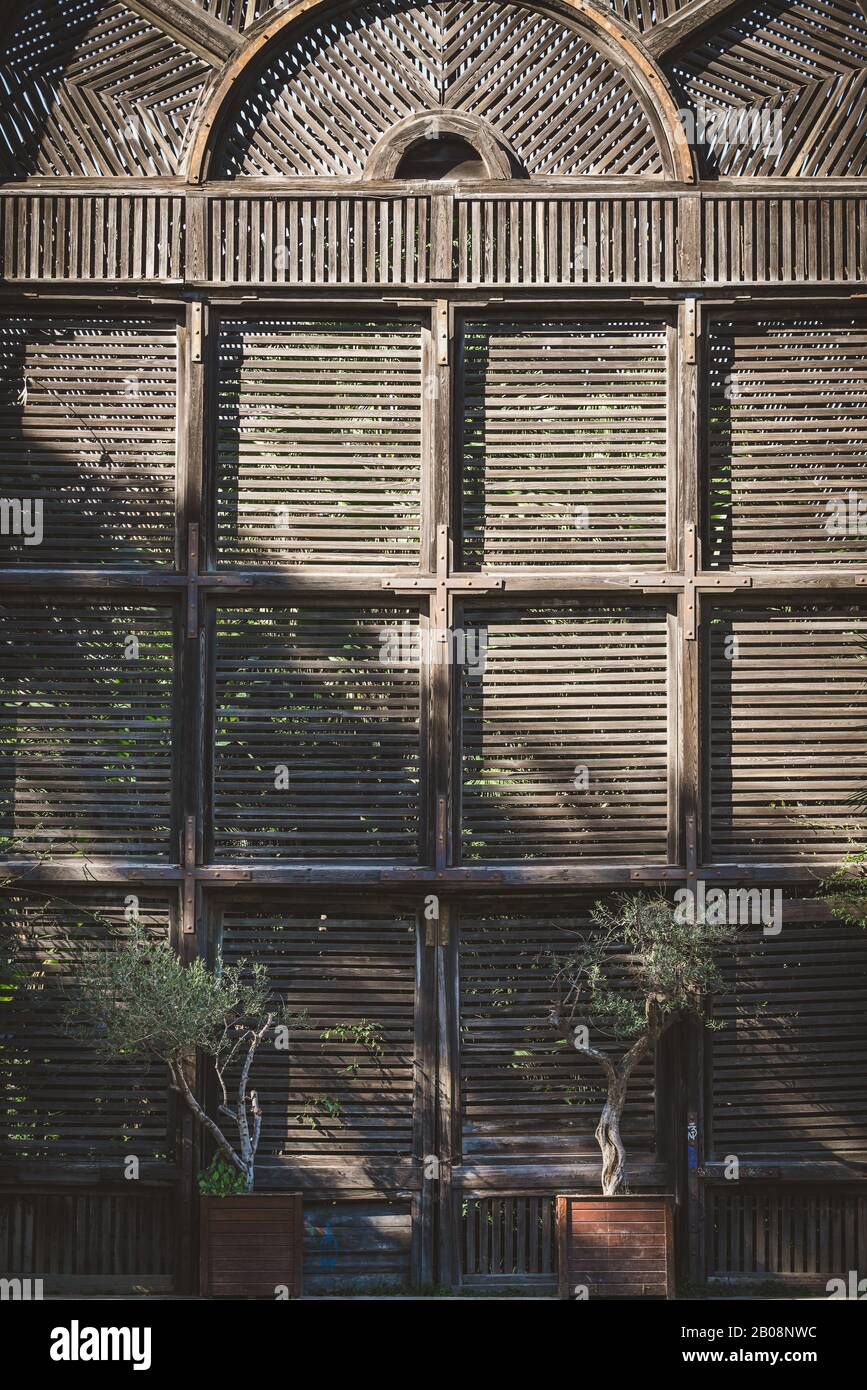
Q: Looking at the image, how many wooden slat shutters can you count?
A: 12